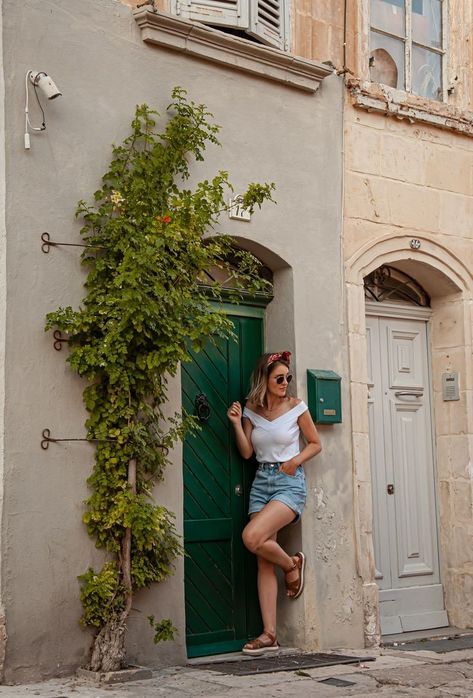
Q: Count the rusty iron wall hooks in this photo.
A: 3